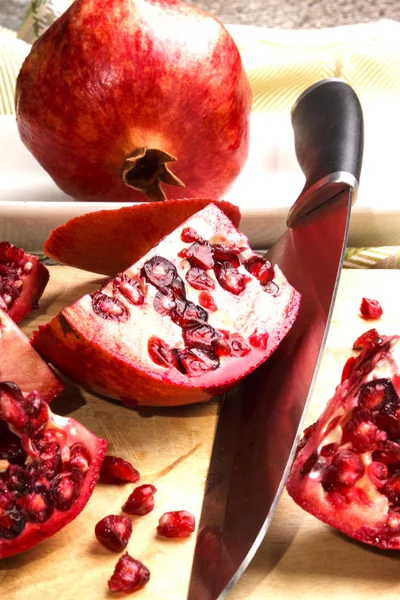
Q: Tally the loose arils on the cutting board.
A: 6